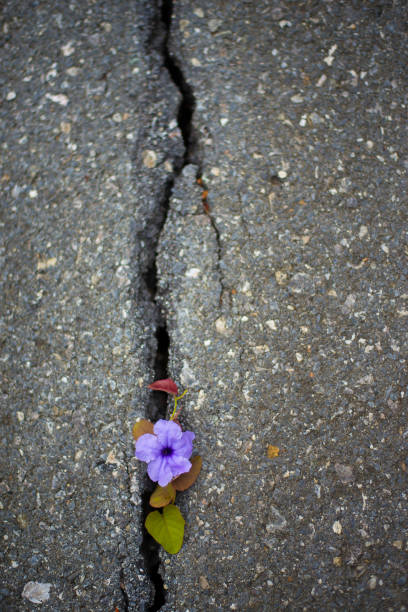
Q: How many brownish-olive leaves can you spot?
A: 3